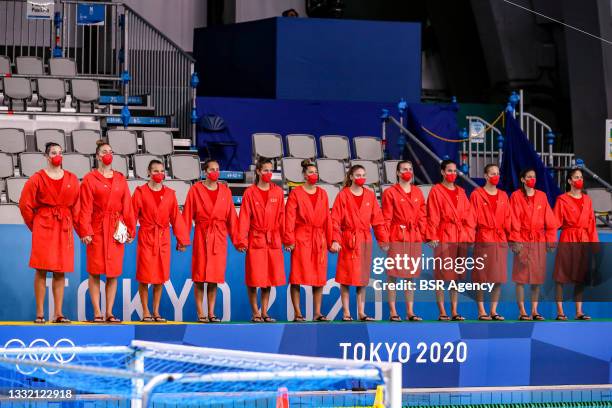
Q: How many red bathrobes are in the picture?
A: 12